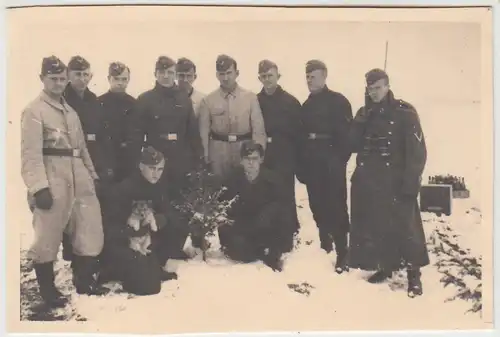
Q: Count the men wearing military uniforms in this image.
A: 11